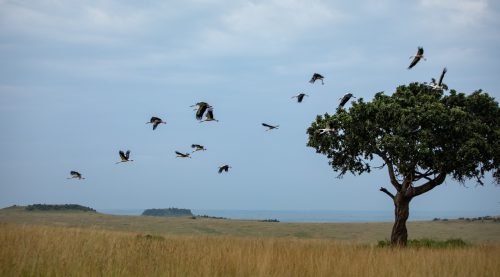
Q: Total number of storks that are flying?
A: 15